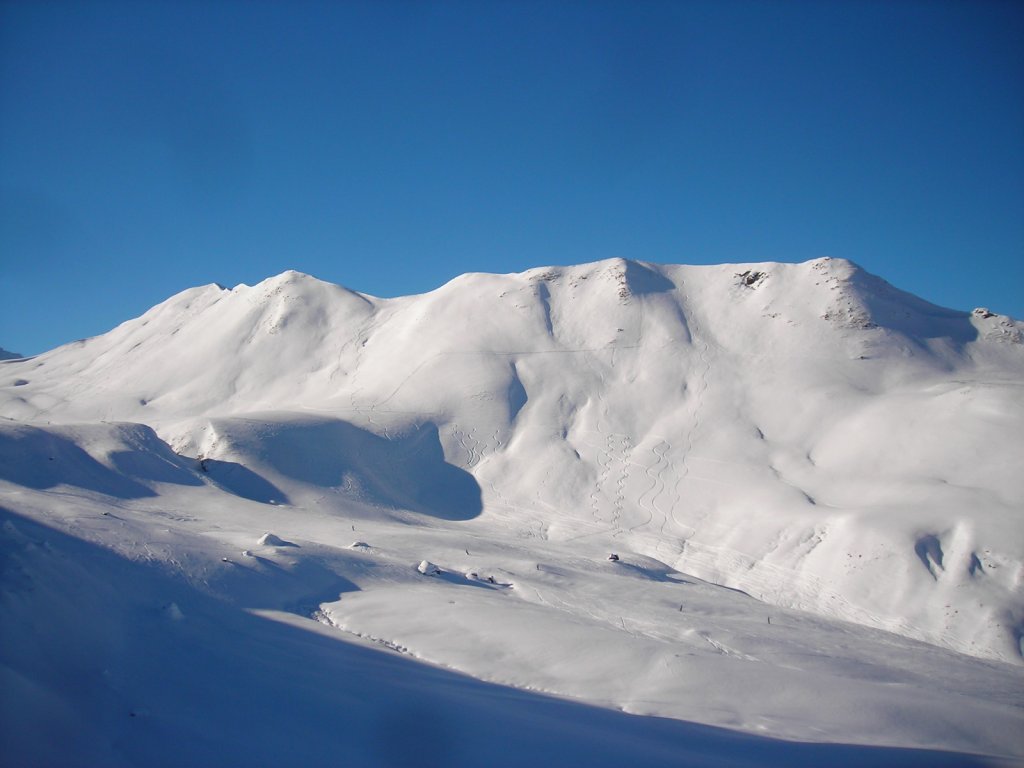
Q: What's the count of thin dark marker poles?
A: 5